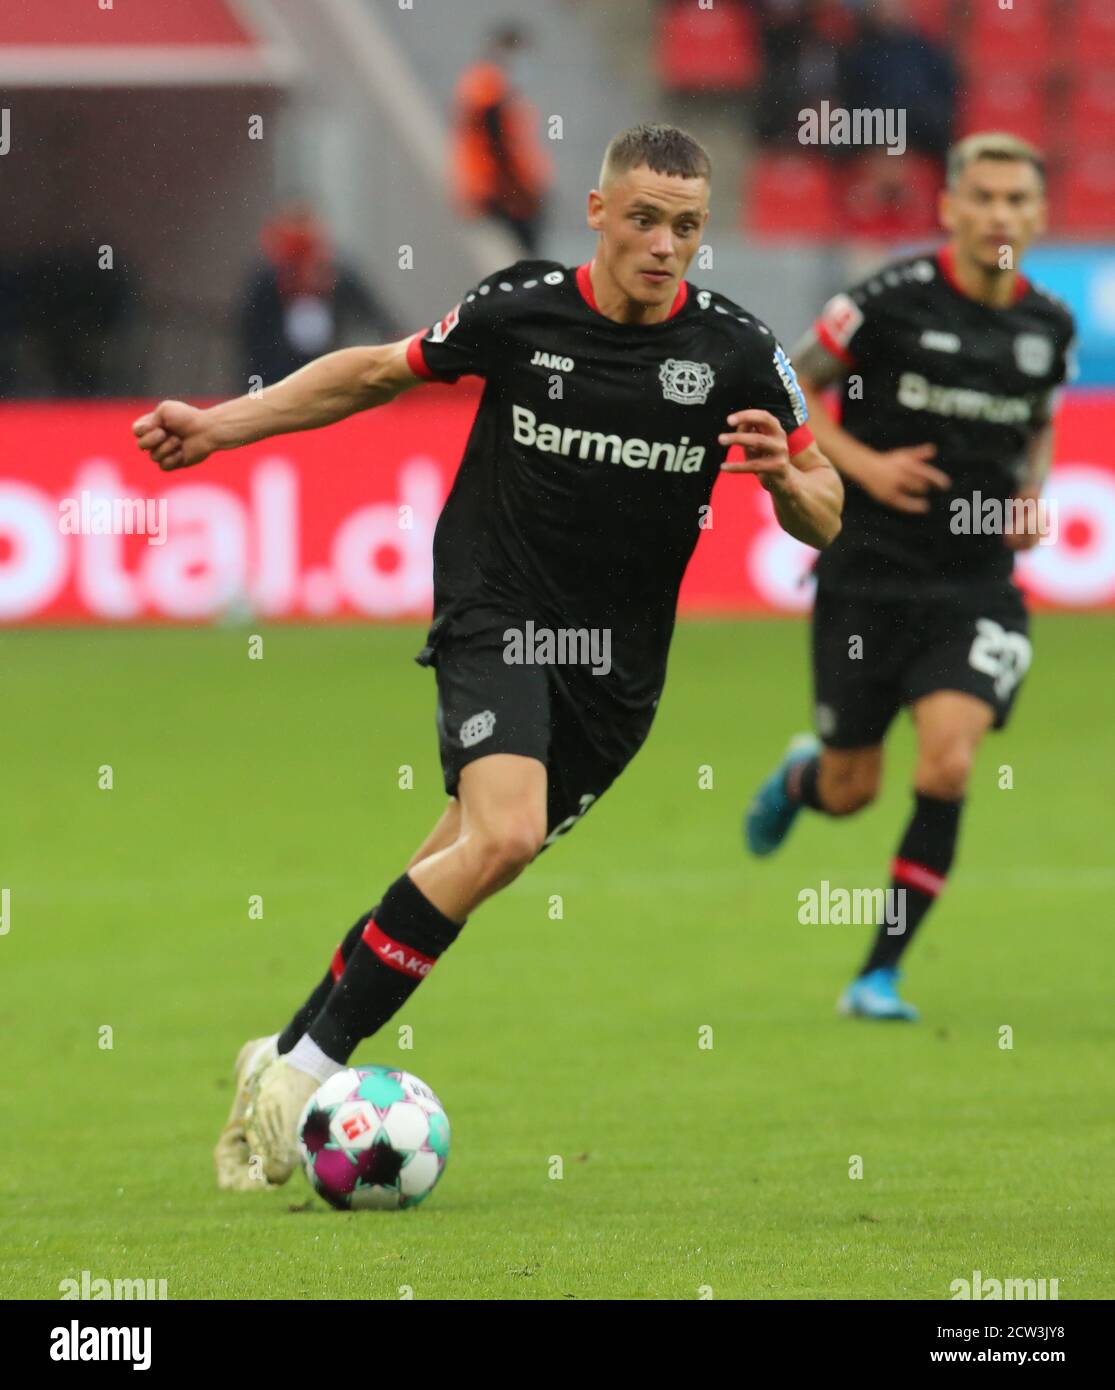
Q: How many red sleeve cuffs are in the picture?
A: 3